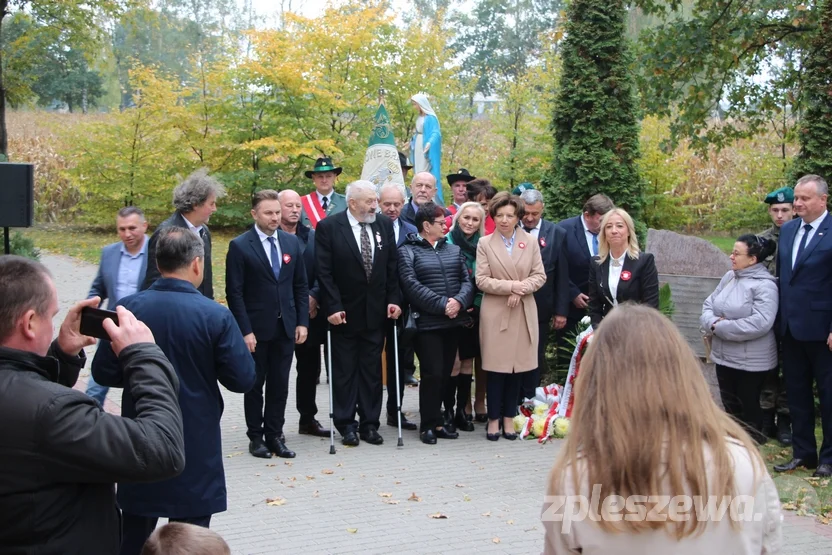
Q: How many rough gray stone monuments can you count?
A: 1